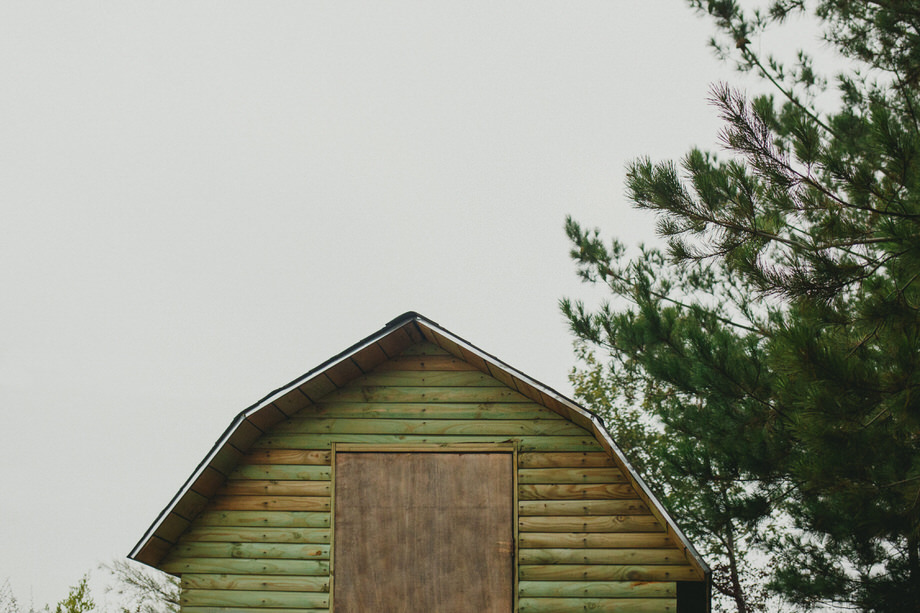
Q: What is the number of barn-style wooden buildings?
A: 1